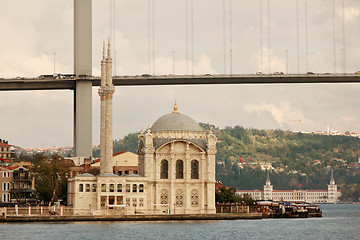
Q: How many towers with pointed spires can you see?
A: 4